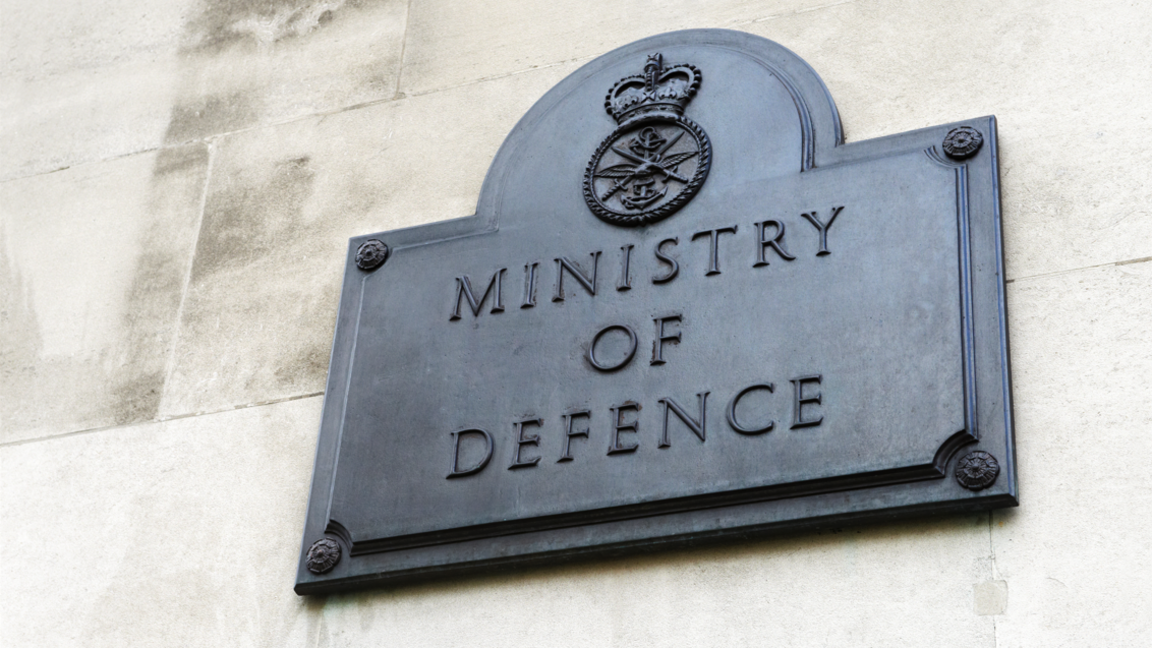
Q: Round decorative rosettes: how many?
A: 4